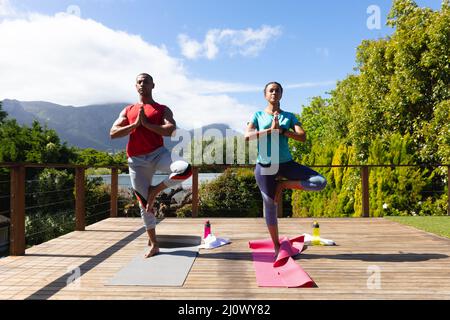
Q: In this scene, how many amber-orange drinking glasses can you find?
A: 0